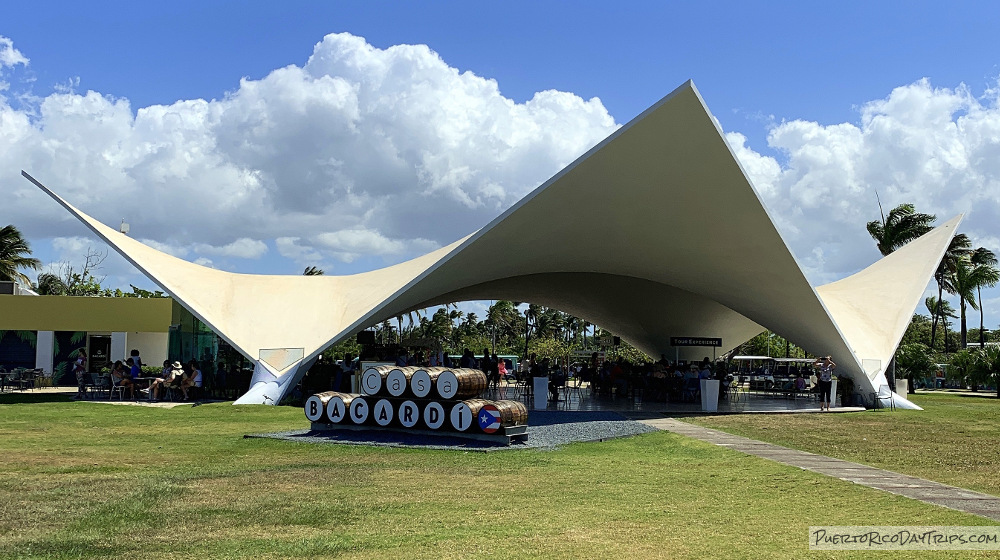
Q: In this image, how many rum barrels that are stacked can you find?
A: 12